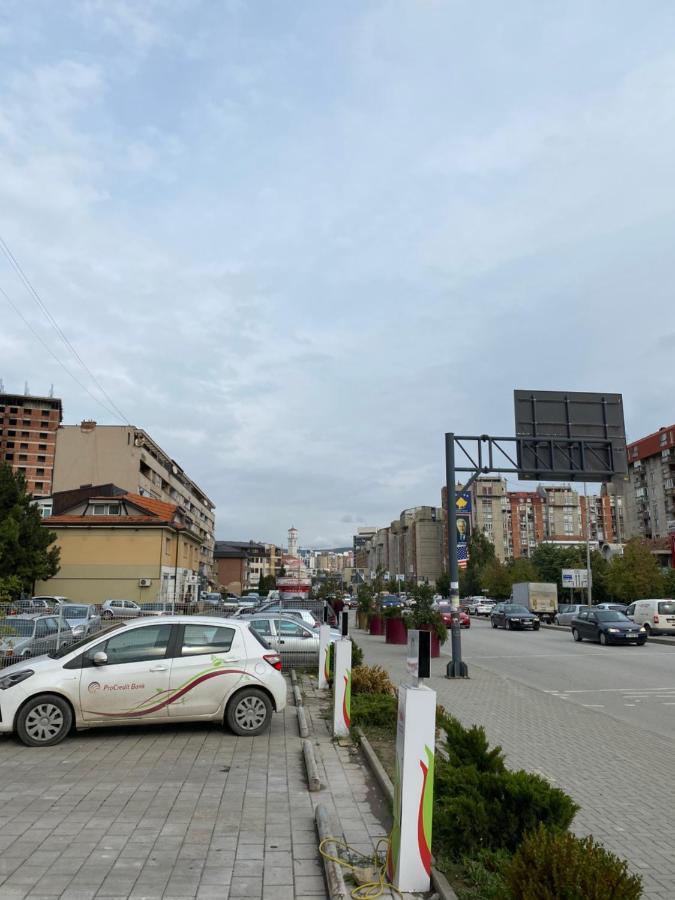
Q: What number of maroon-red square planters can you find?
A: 3